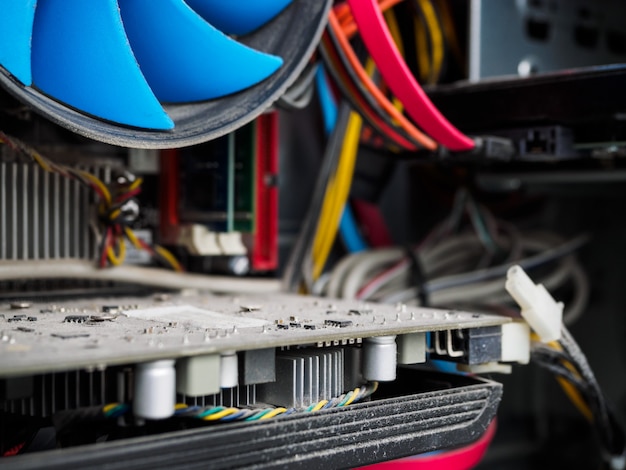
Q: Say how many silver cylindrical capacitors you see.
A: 3